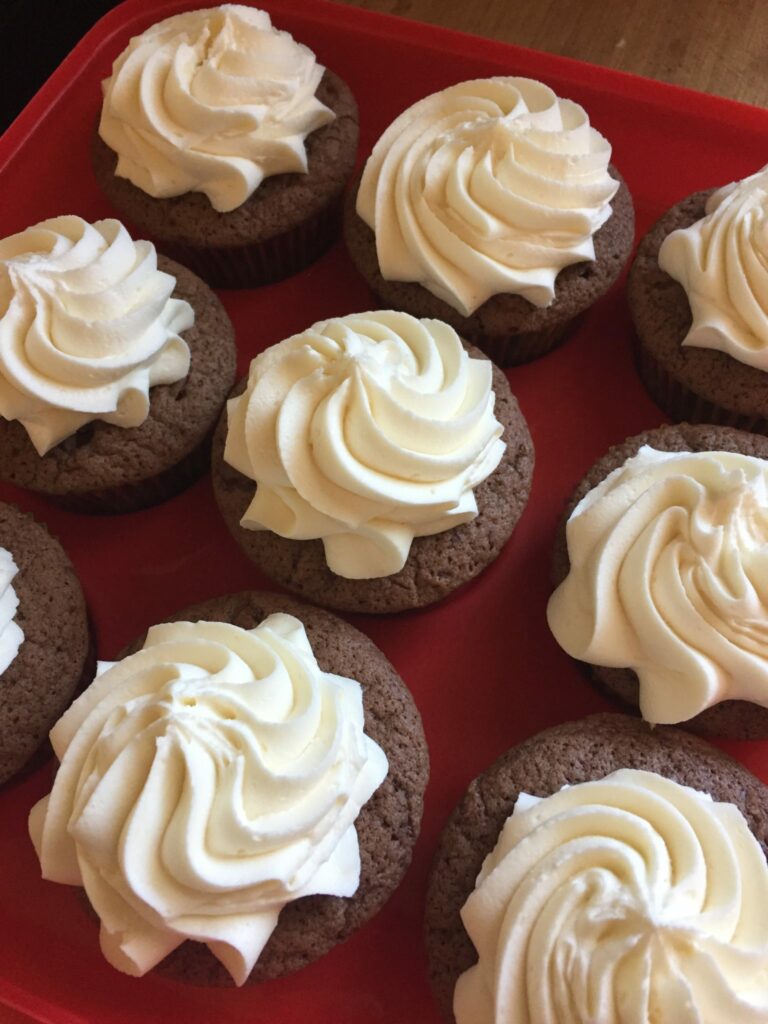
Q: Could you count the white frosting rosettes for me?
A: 9